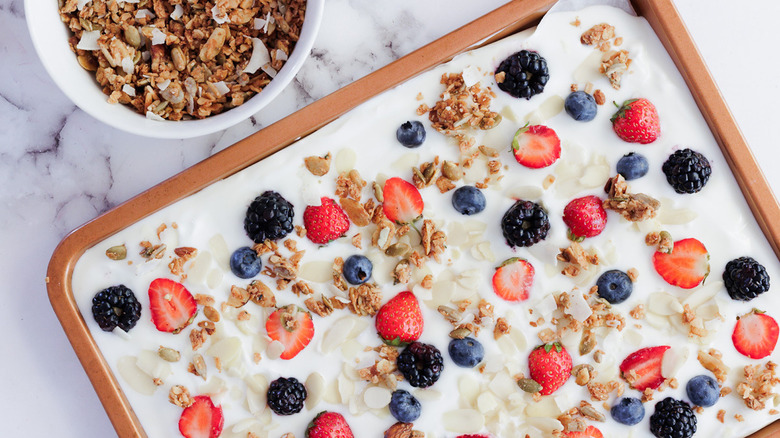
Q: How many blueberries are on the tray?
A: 11